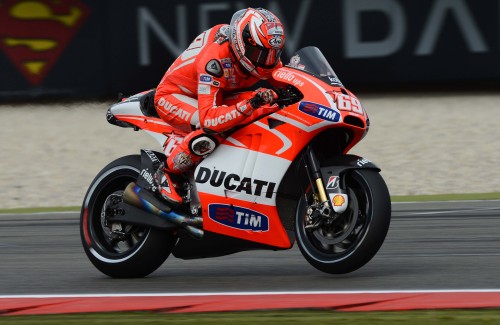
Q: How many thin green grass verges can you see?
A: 2